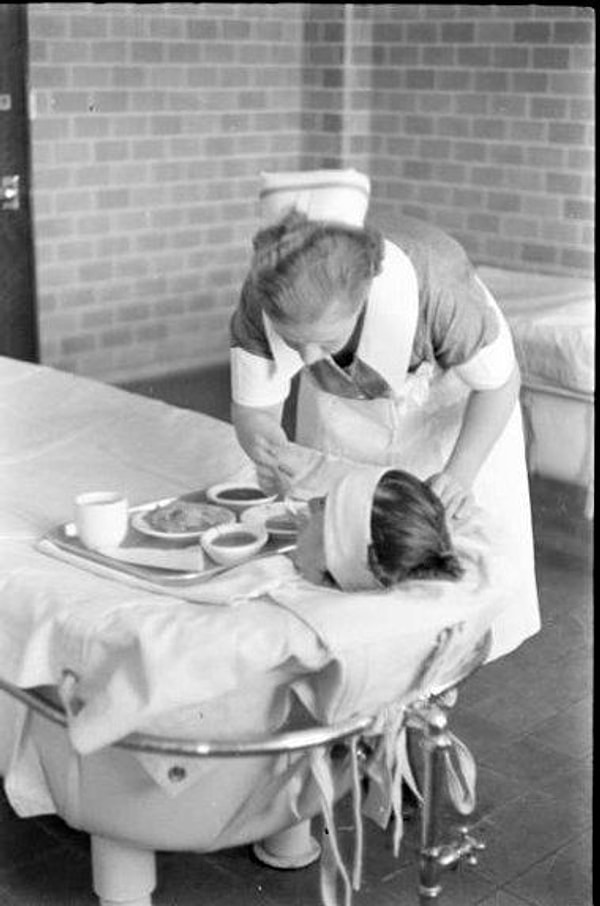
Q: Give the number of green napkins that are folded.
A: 0